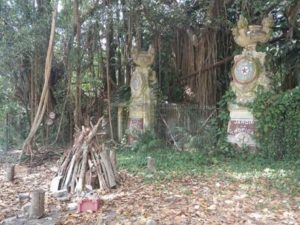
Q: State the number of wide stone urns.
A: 2